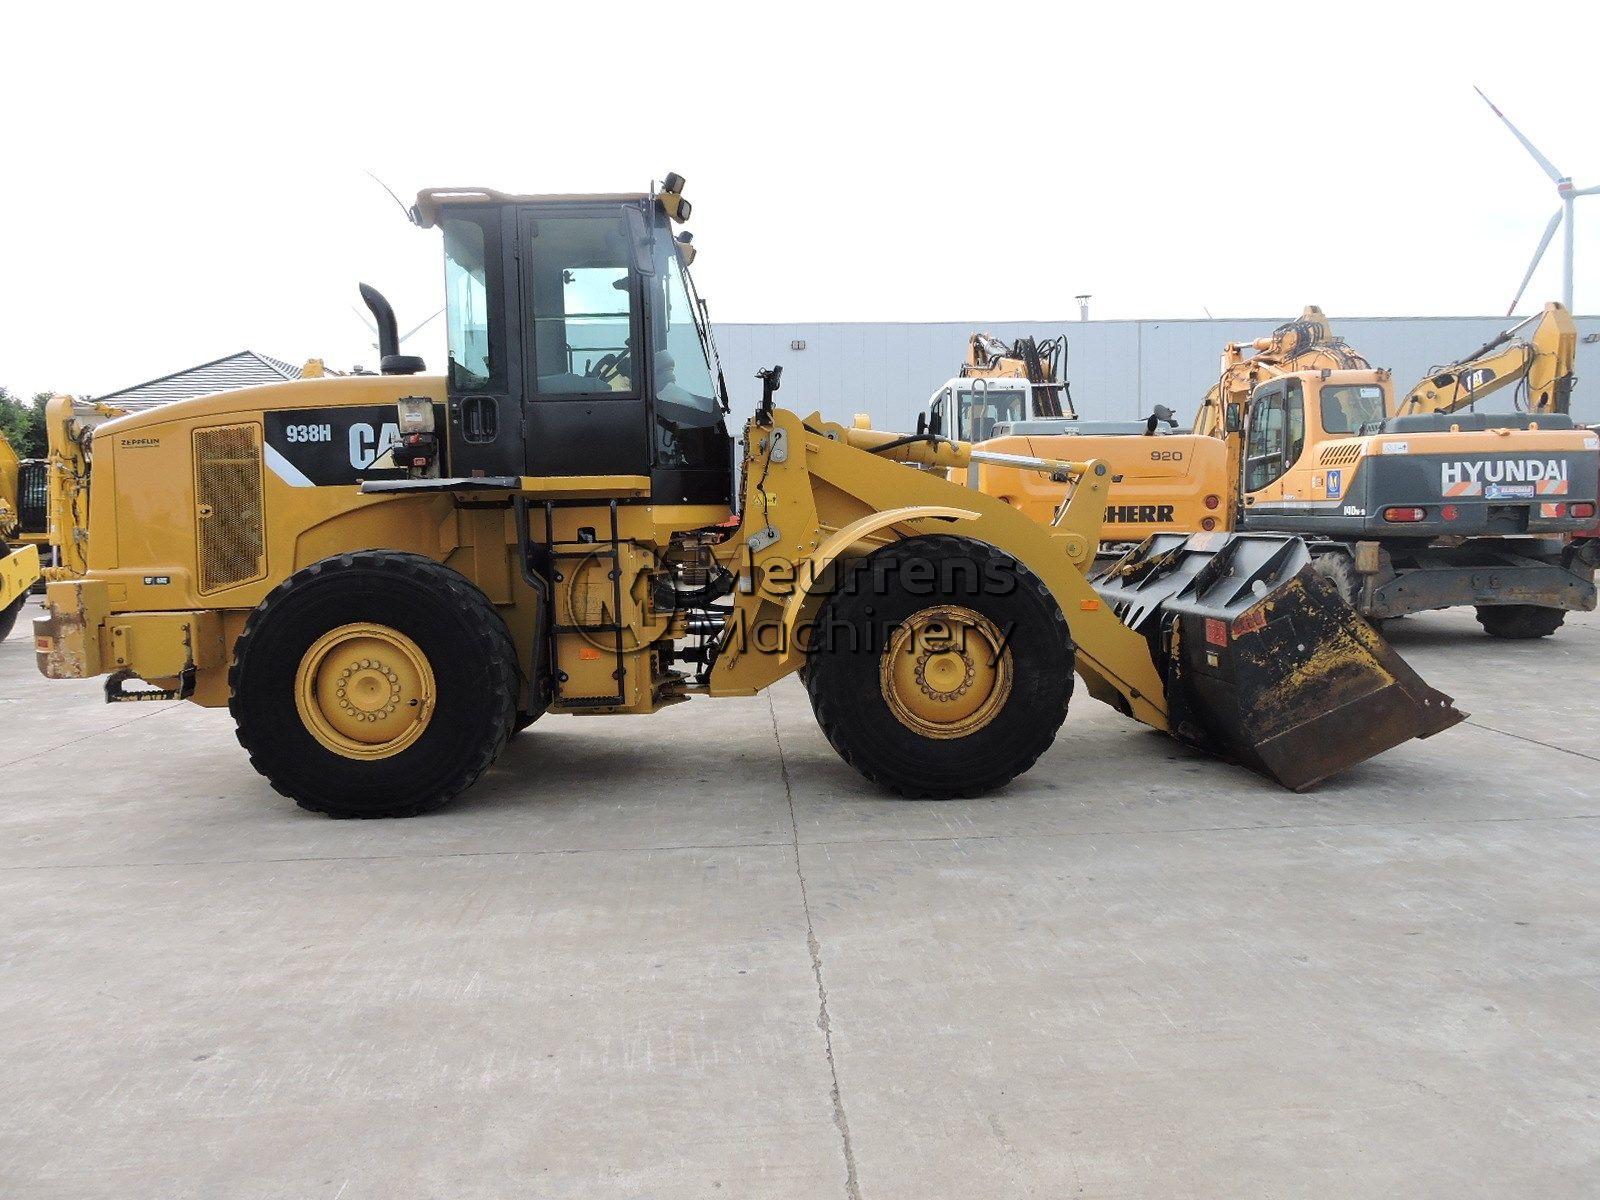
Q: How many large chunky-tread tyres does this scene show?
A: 2